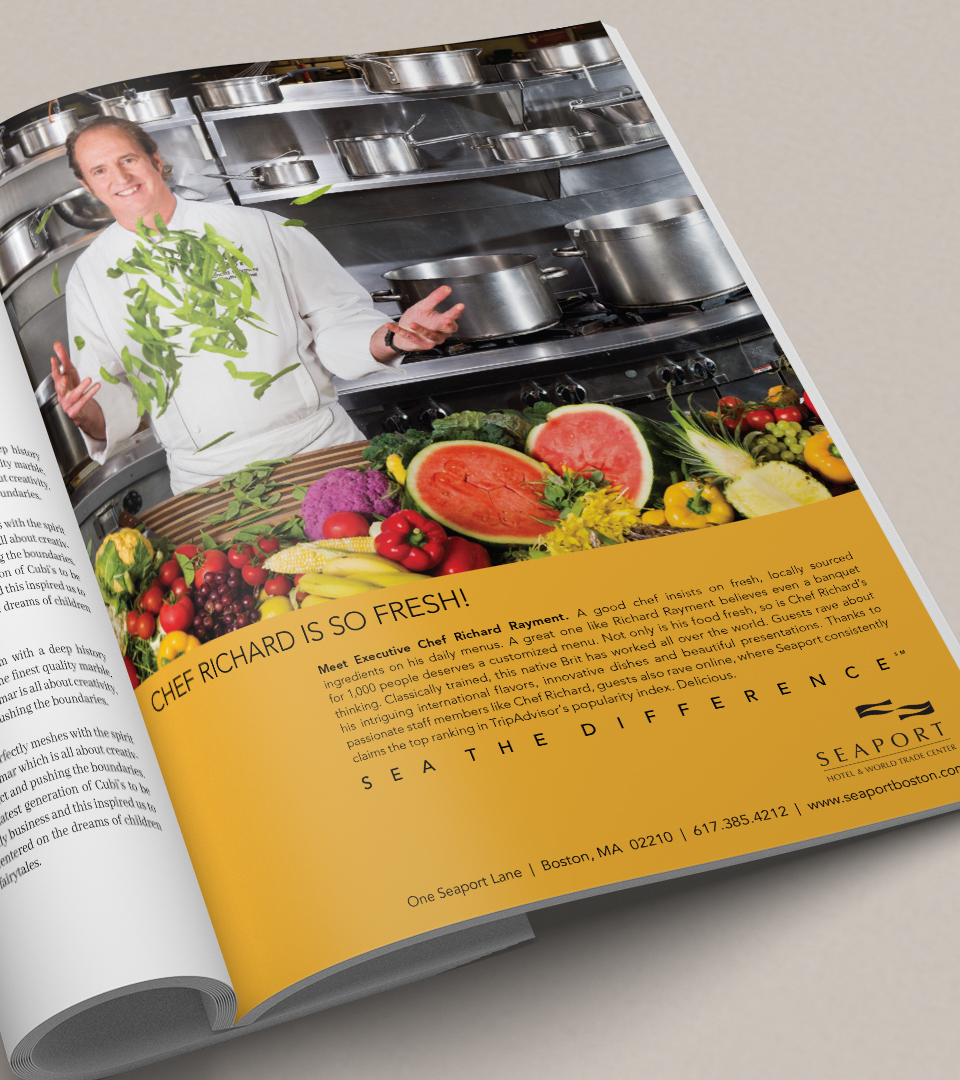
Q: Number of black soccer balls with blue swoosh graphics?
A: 0